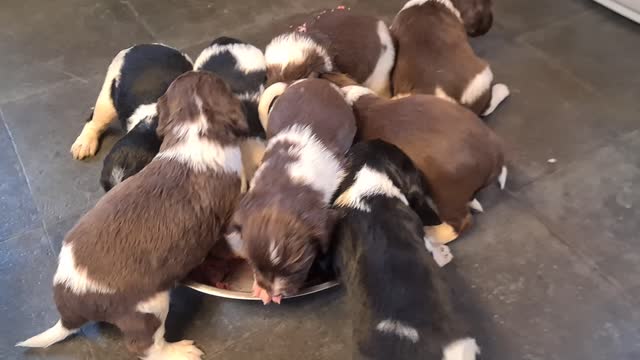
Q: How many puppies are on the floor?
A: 8